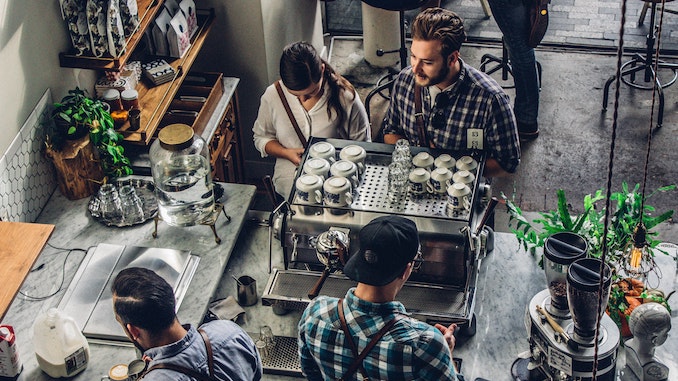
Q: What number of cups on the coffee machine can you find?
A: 13